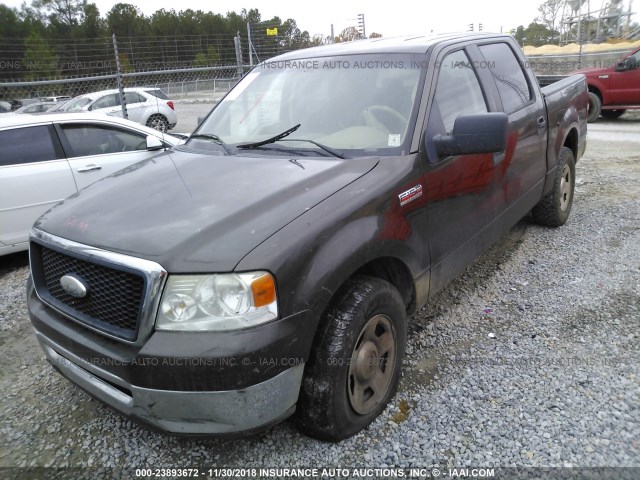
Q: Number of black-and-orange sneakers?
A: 0